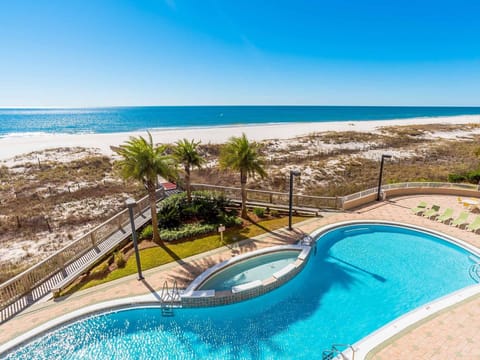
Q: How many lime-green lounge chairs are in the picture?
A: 5